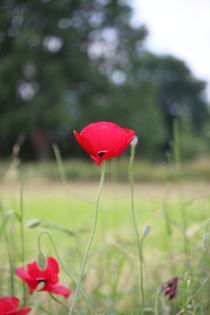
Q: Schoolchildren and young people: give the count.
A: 0